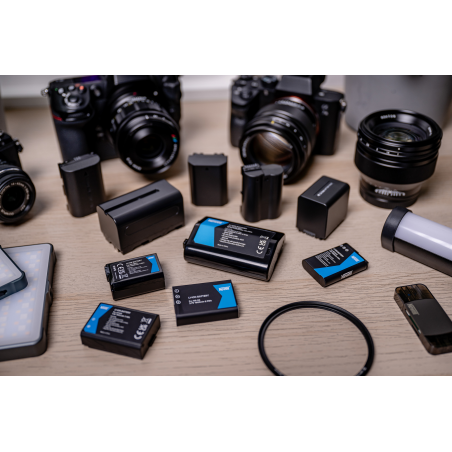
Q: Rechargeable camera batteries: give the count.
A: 10